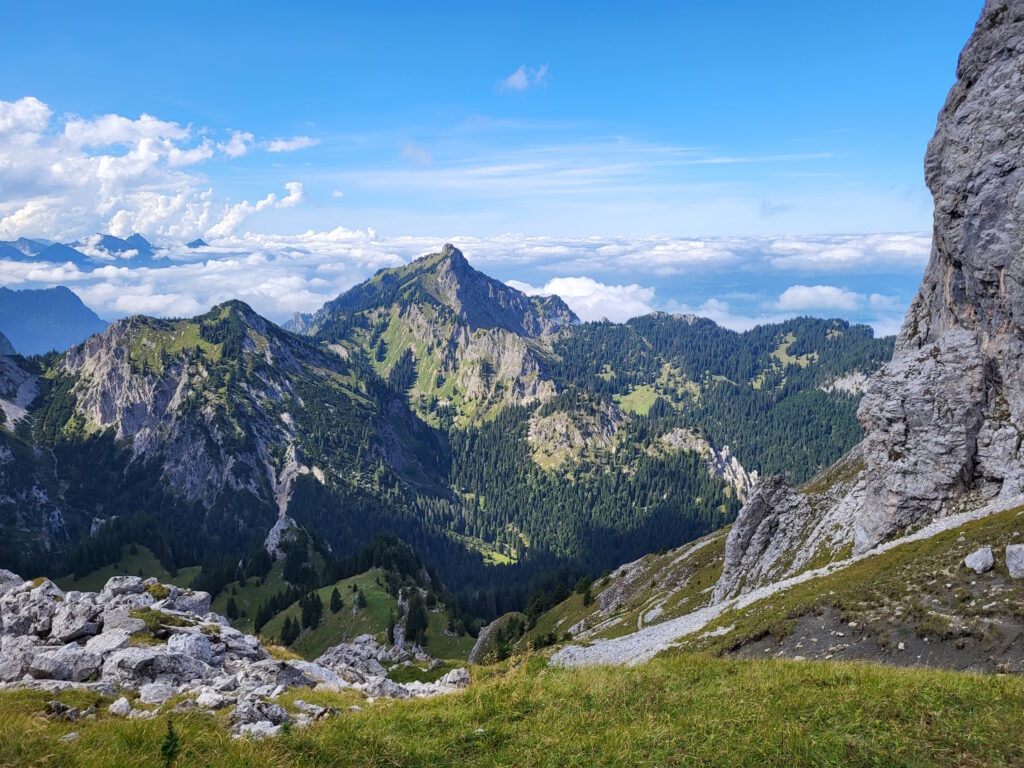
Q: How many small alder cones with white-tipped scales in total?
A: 0